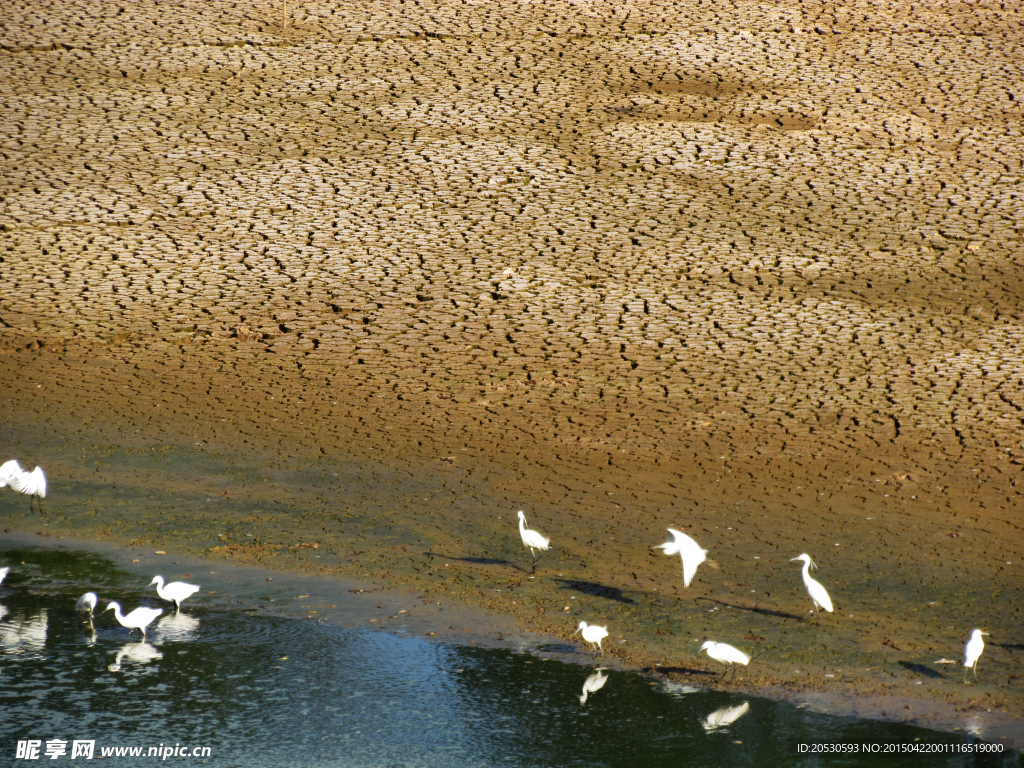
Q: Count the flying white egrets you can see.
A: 1